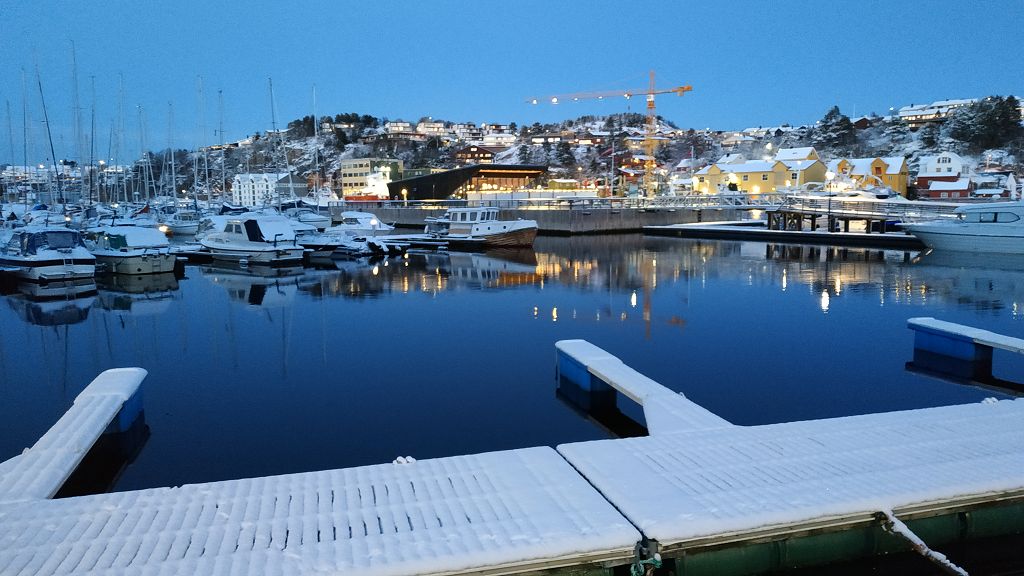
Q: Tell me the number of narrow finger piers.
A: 3